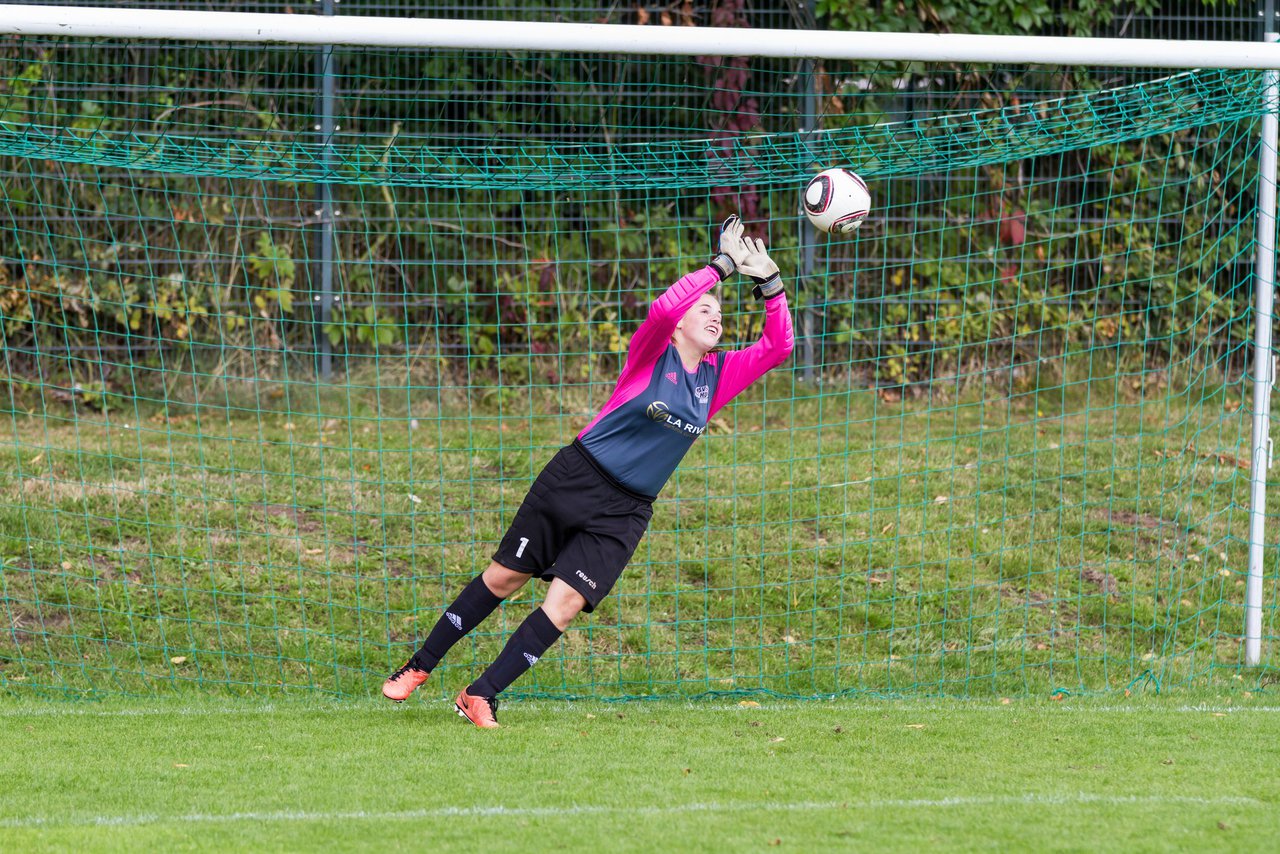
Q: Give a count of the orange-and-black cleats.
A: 2